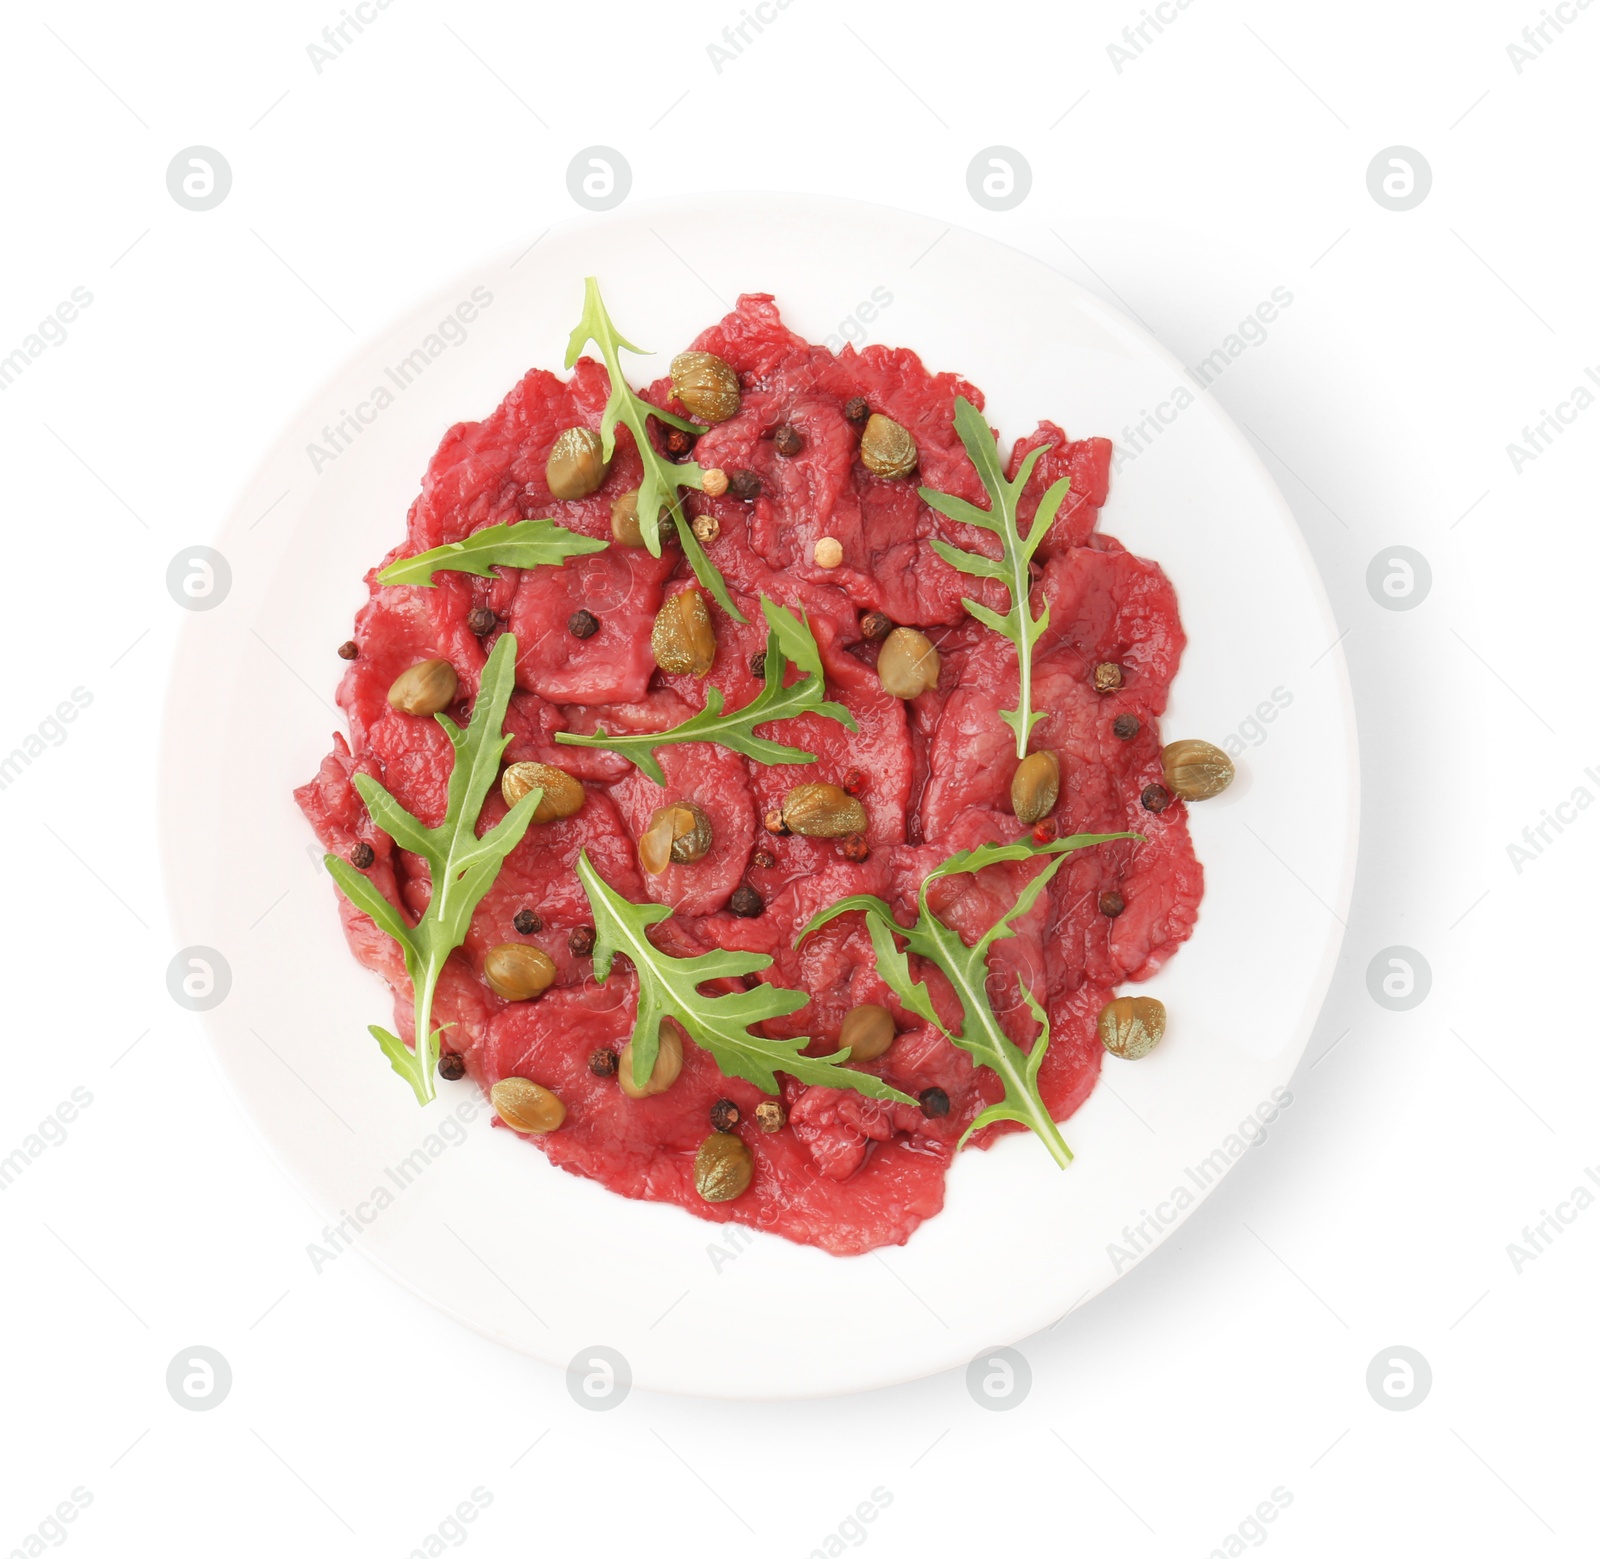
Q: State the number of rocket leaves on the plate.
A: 7